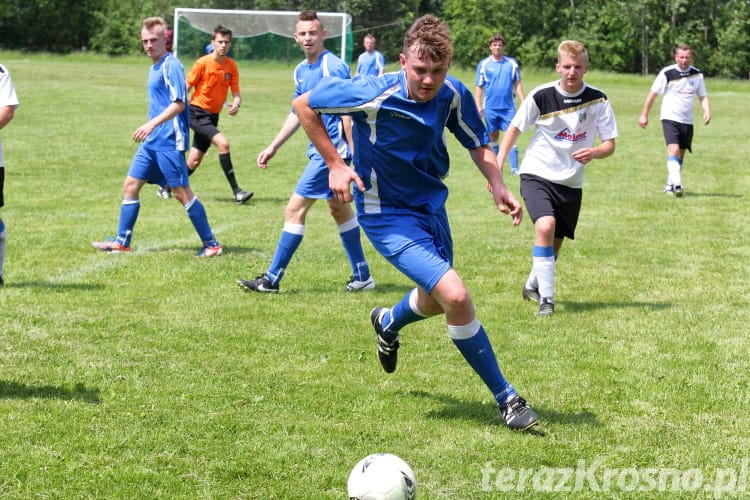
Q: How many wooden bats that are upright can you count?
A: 0